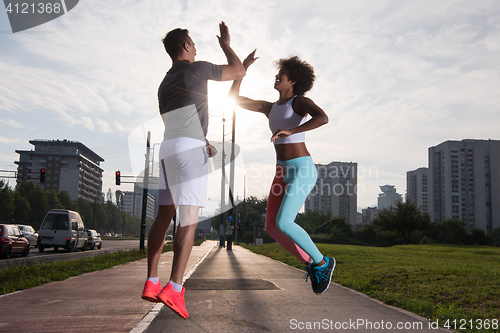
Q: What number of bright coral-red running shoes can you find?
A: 2